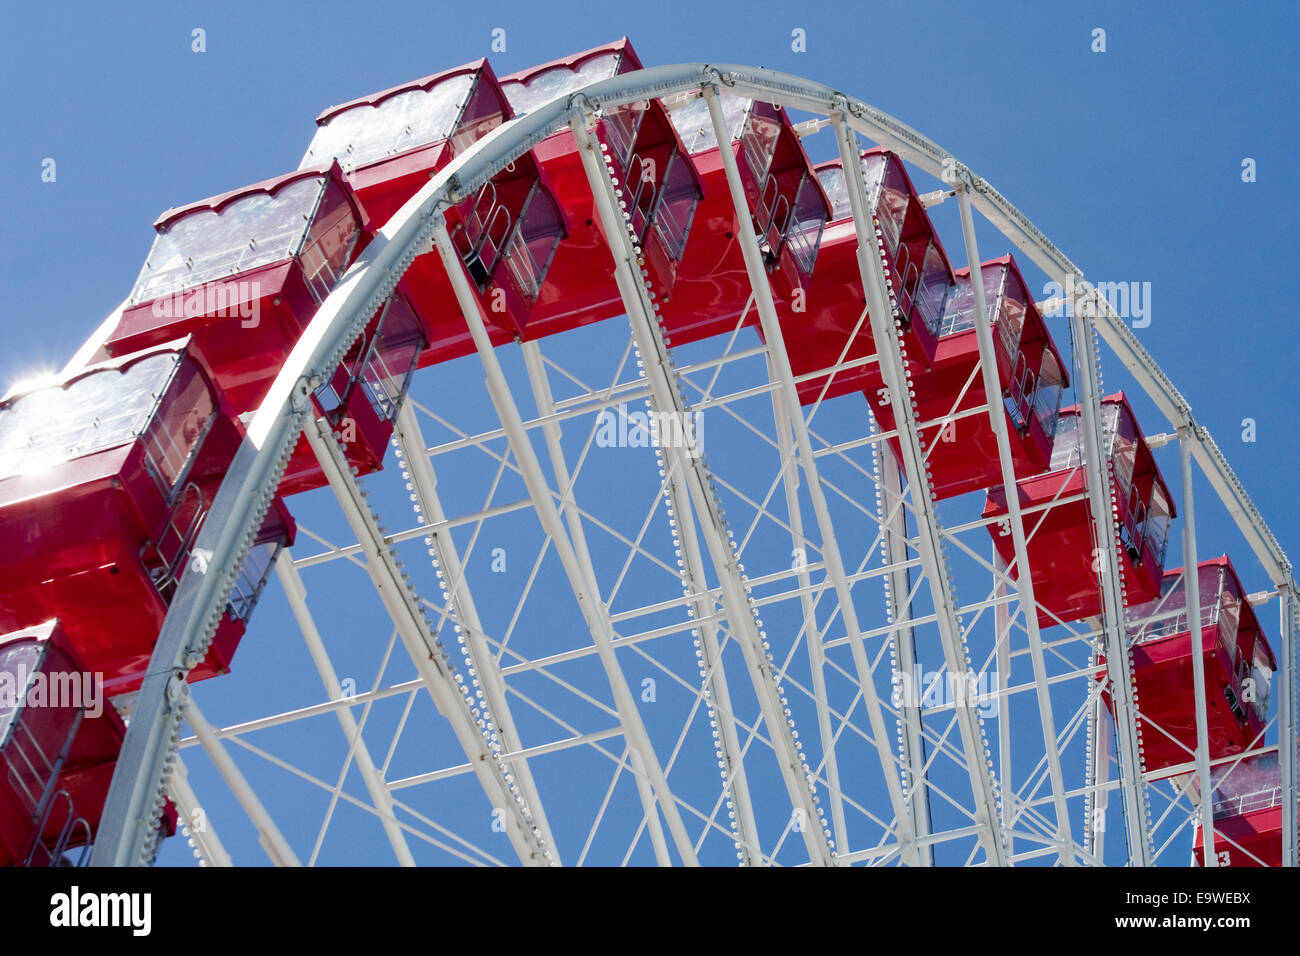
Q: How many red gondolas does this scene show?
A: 11